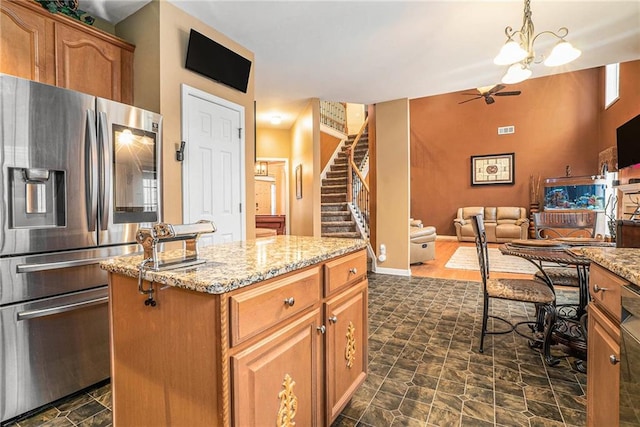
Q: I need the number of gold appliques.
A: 2